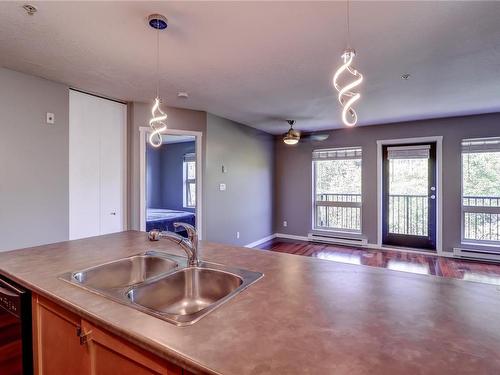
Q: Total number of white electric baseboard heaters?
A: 2